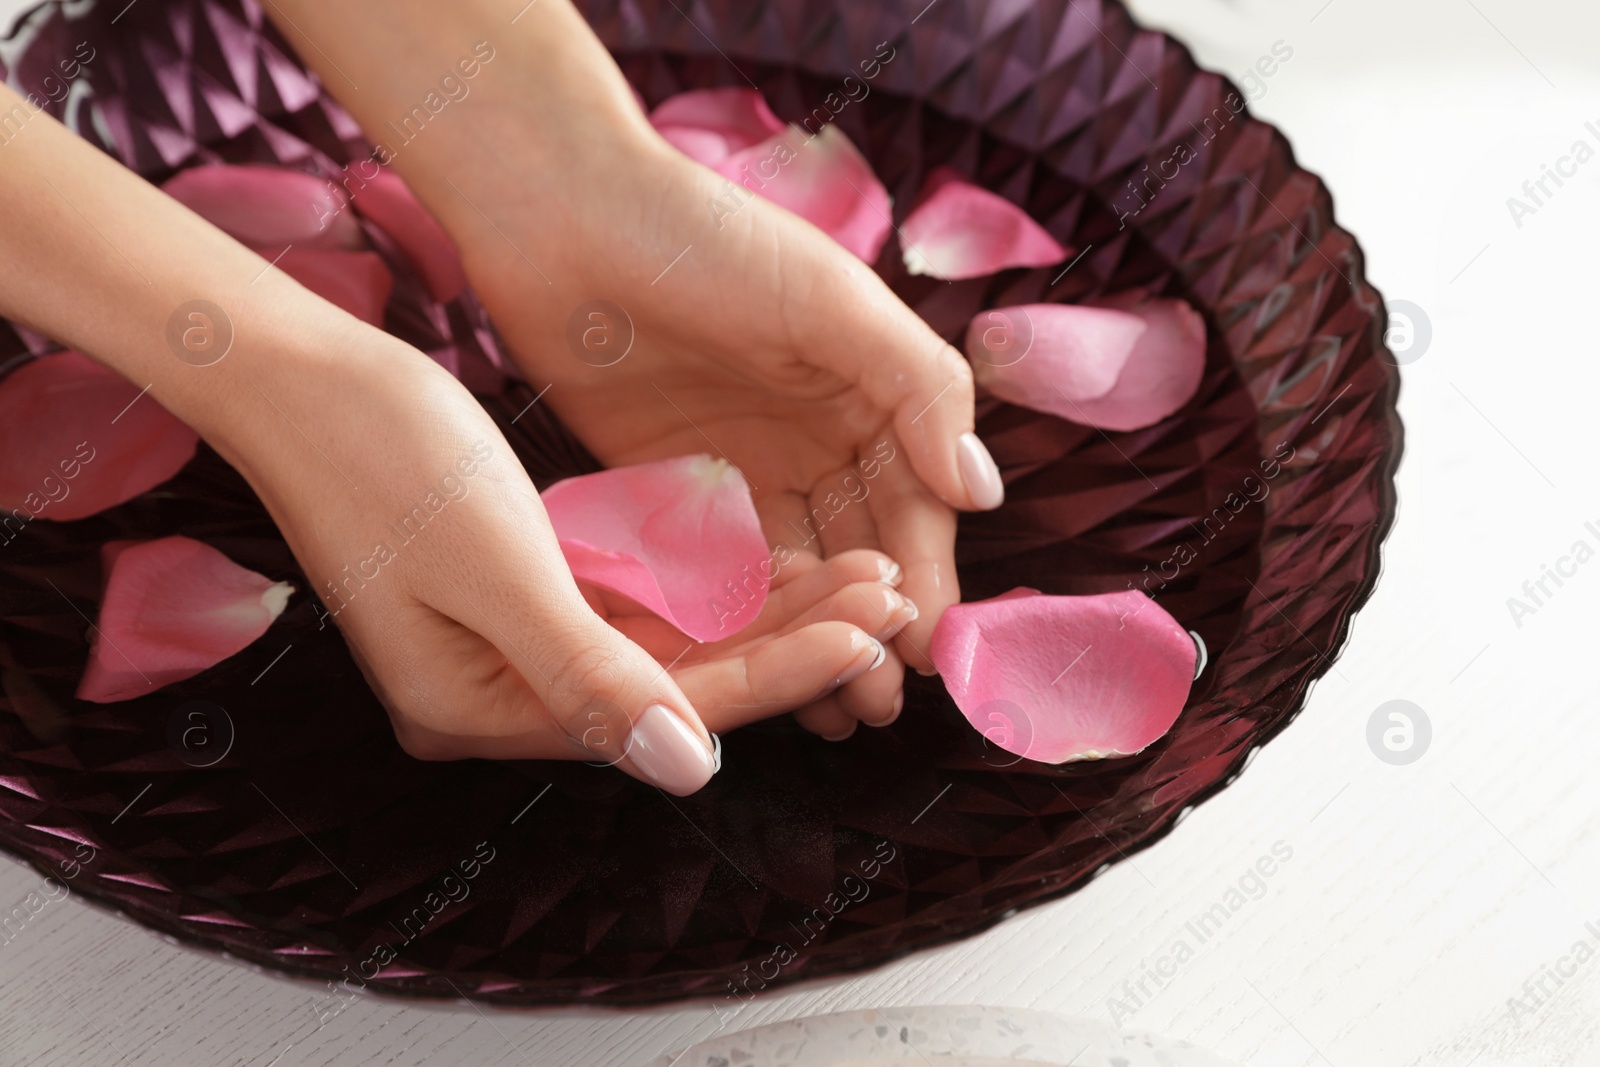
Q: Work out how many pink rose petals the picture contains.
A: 11